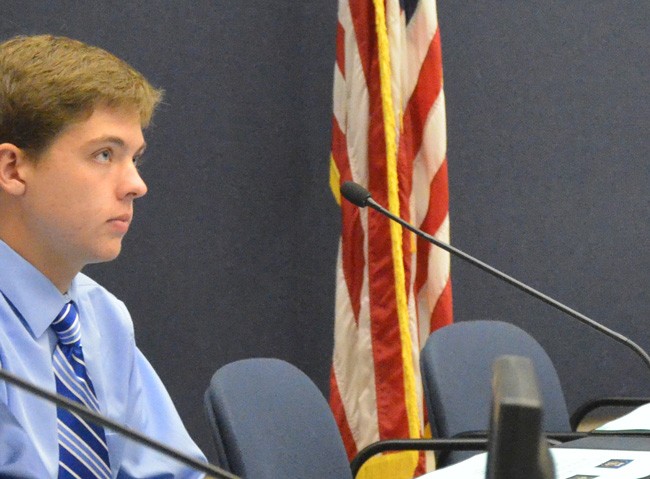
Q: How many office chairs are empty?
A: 2